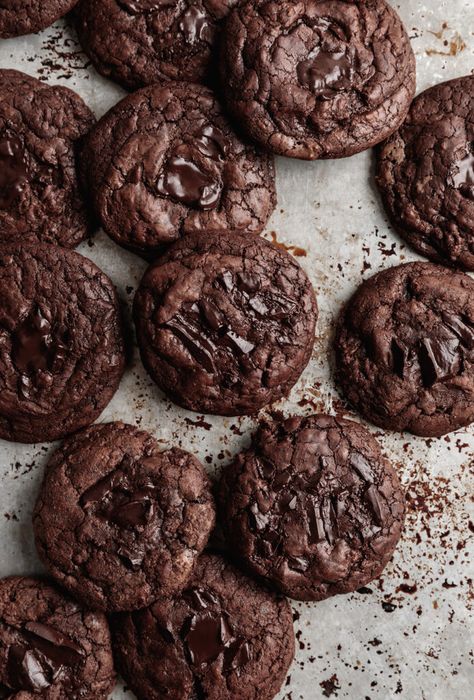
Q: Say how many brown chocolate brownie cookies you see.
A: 13